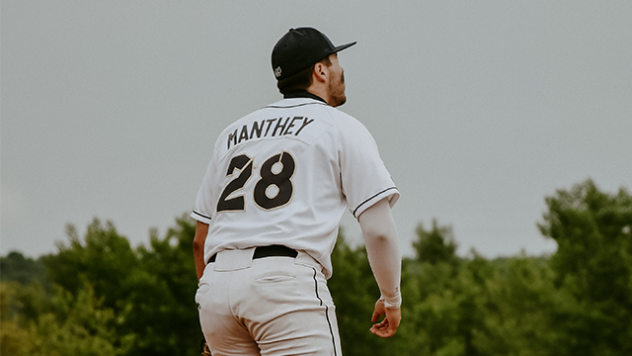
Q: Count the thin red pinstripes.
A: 0